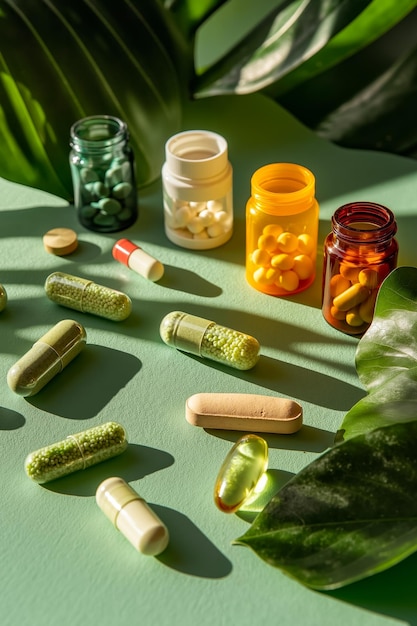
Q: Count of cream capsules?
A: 1